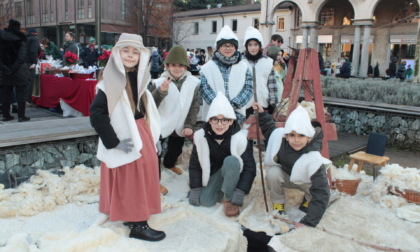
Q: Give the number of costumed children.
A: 6